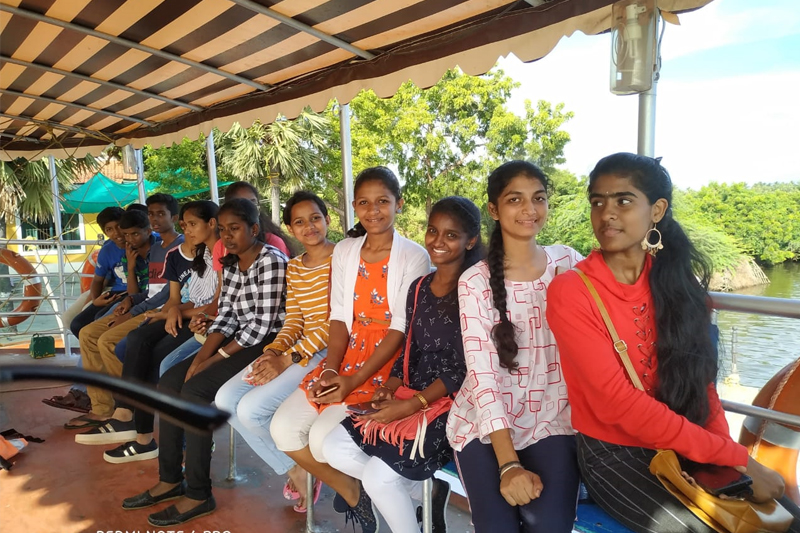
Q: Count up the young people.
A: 13